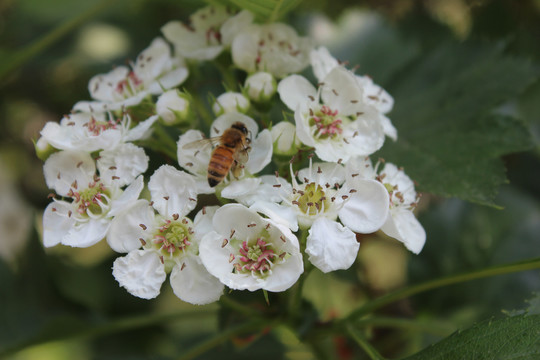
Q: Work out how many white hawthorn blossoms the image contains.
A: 12